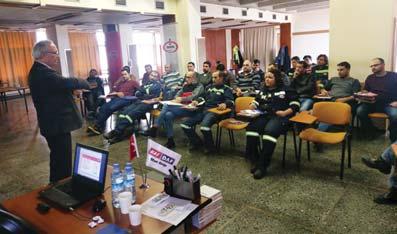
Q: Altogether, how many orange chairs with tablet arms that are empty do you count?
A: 2